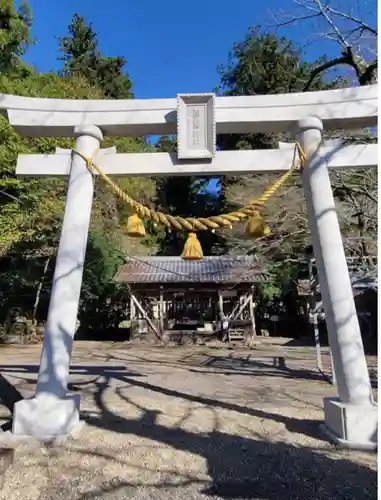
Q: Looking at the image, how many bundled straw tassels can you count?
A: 3